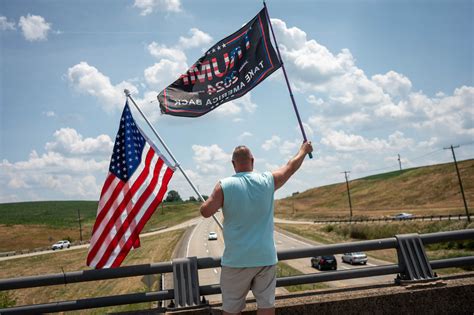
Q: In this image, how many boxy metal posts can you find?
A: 2